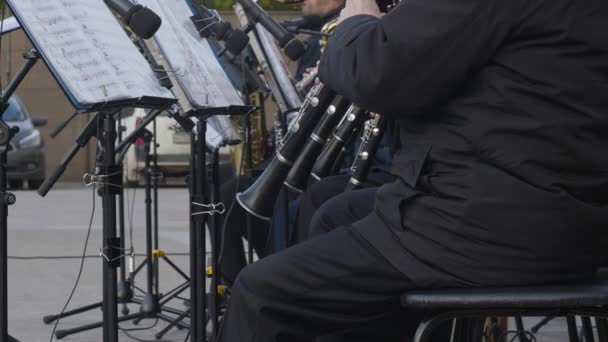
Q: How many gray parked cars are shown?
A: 1